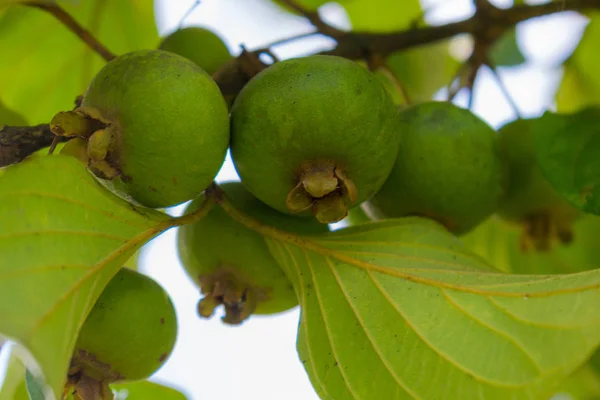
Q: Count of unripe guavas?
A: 7